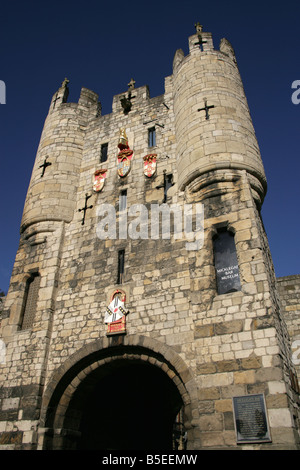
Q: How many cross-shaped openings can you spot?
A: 7